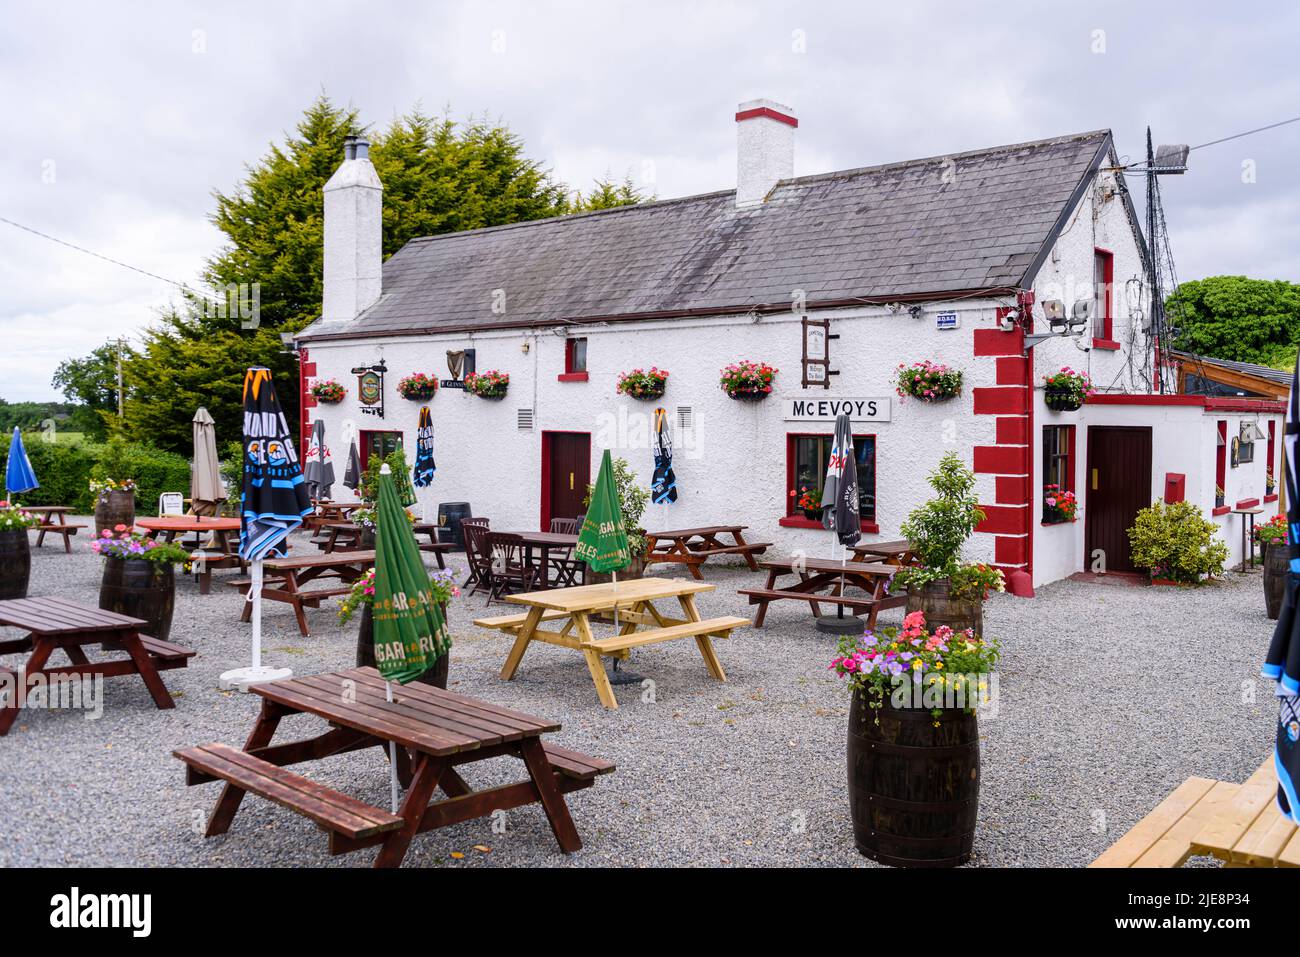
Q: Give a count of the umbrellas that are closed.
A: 13